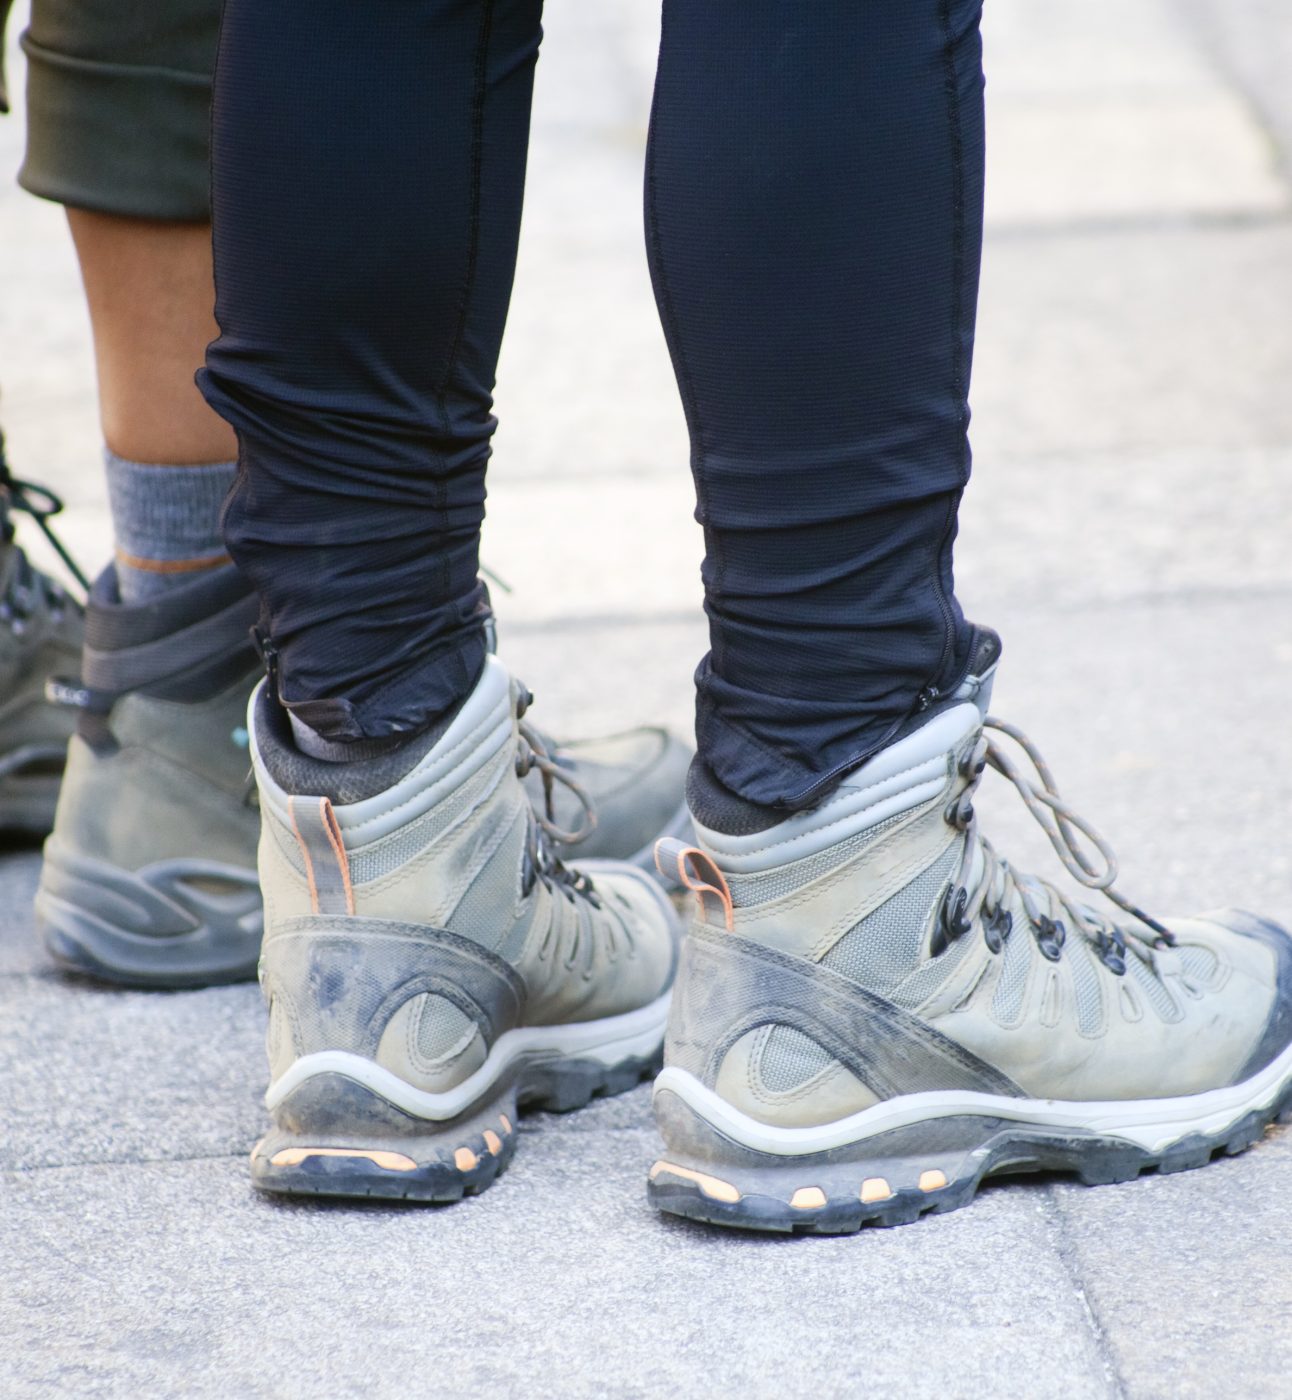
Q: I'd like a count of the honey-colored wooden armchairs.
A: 0